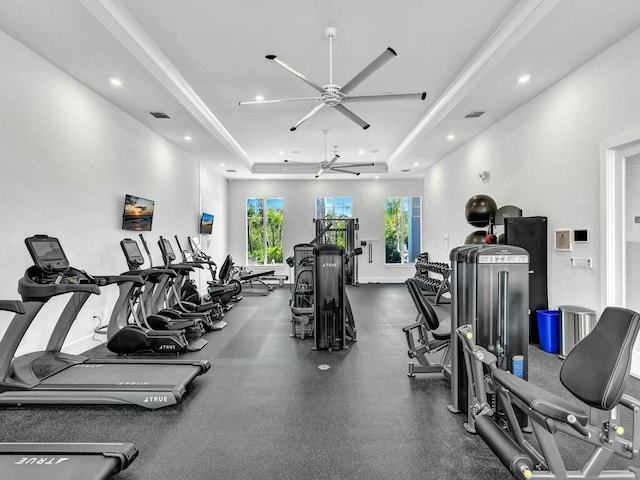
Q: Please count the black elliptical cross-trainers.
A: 2